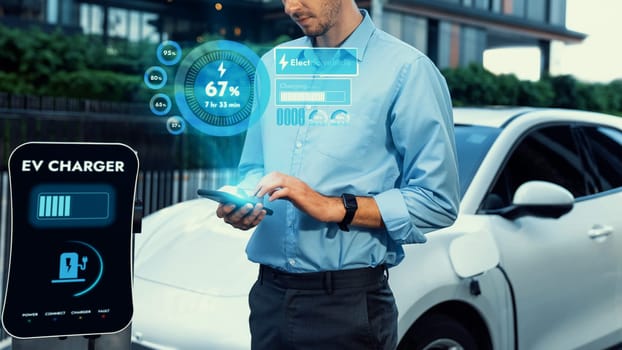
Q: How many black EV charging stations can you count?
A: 1